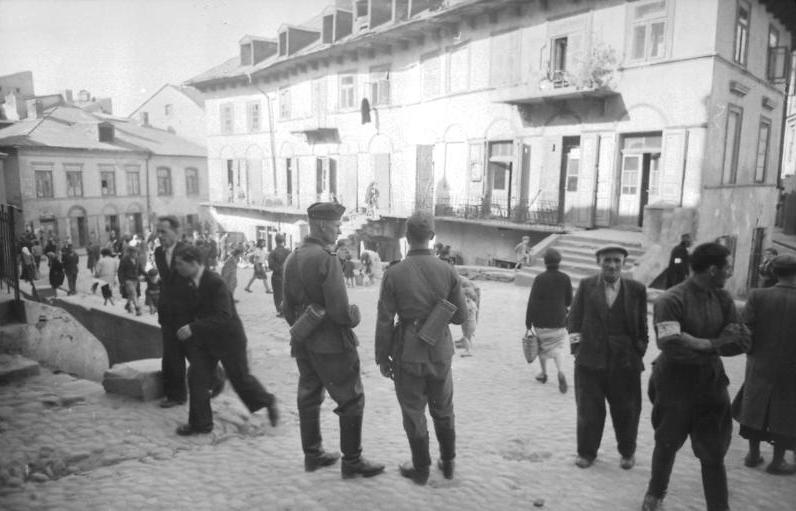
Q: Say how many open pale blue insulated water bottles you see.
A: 0